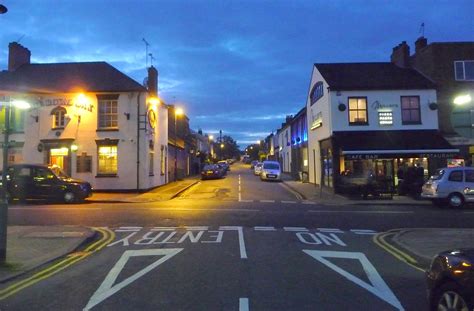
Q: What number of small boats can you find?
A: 0